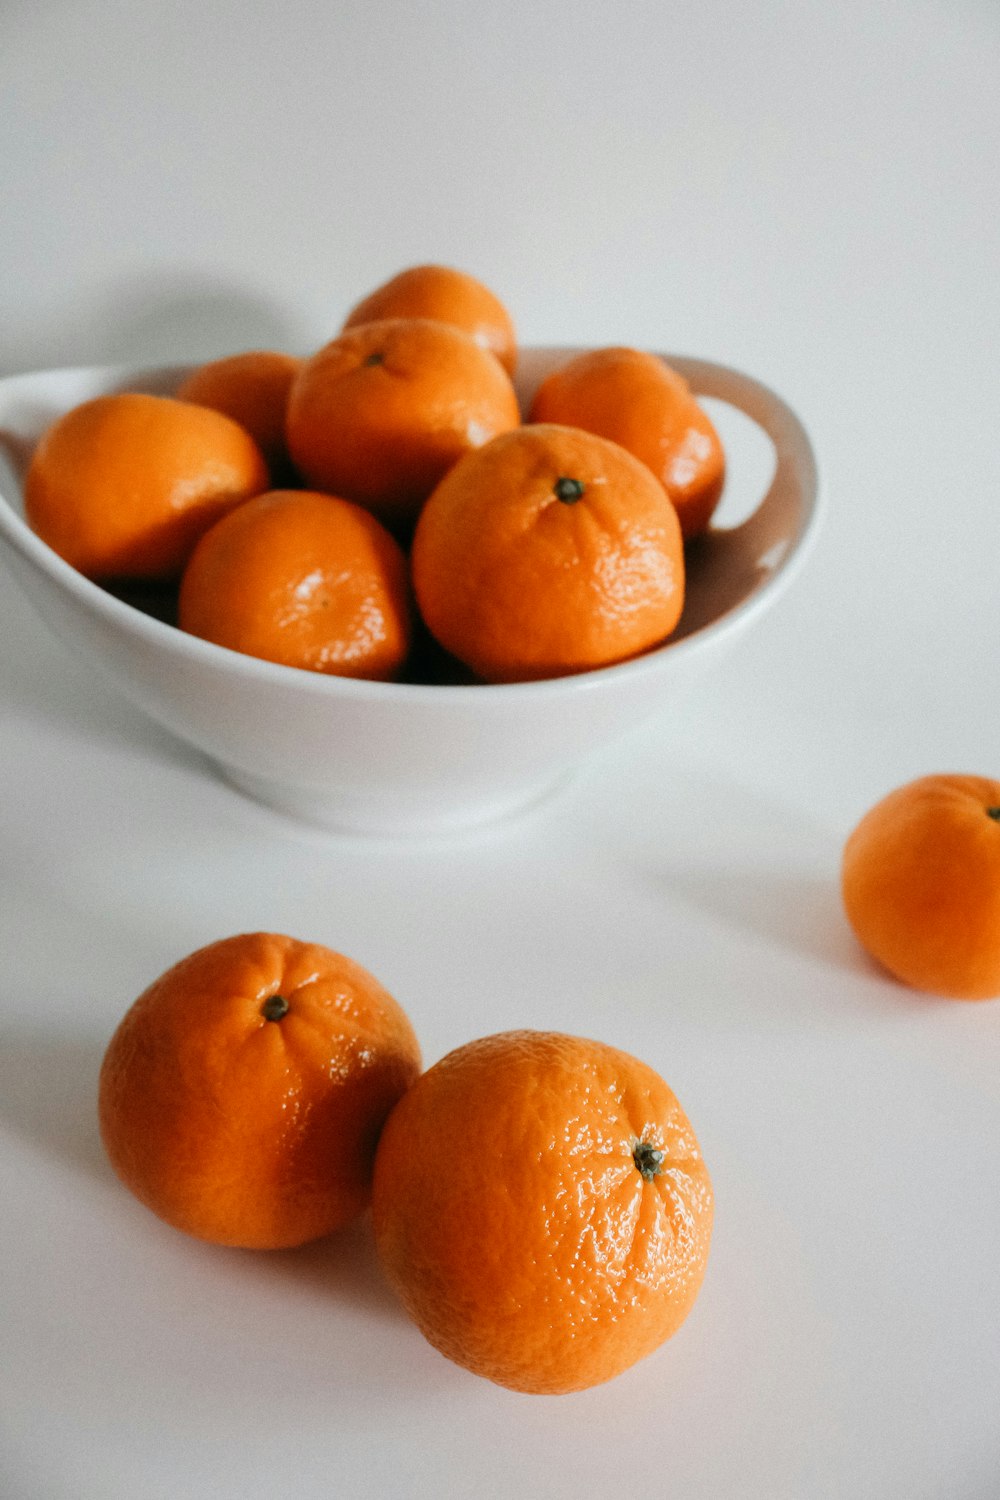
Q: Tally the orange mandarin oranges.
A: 10